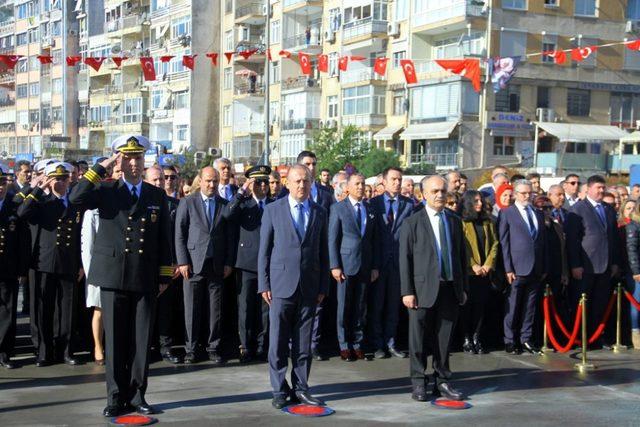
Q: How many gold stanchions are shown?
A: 3